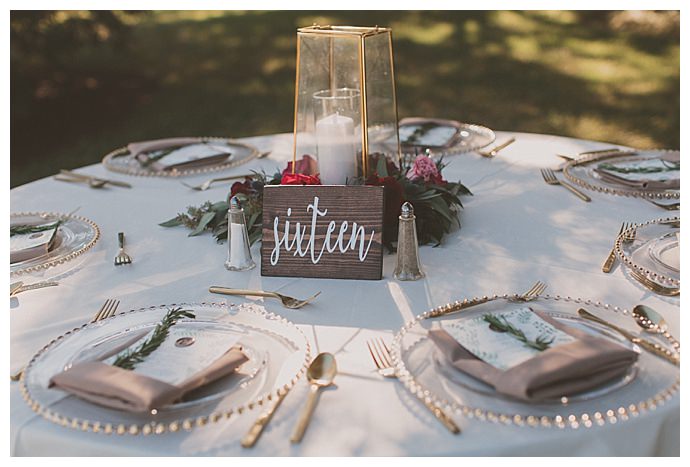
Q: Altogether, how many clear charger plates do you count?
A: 7